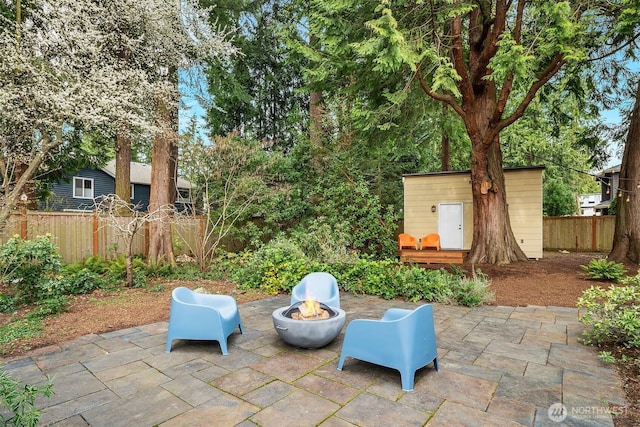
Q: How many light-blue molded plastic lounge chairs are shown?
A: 3